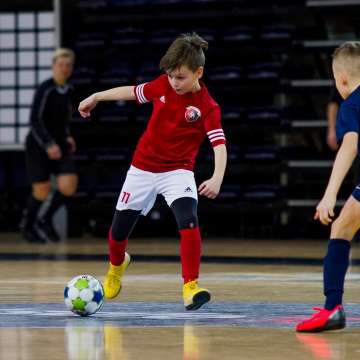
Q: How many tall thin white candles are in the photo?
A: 0